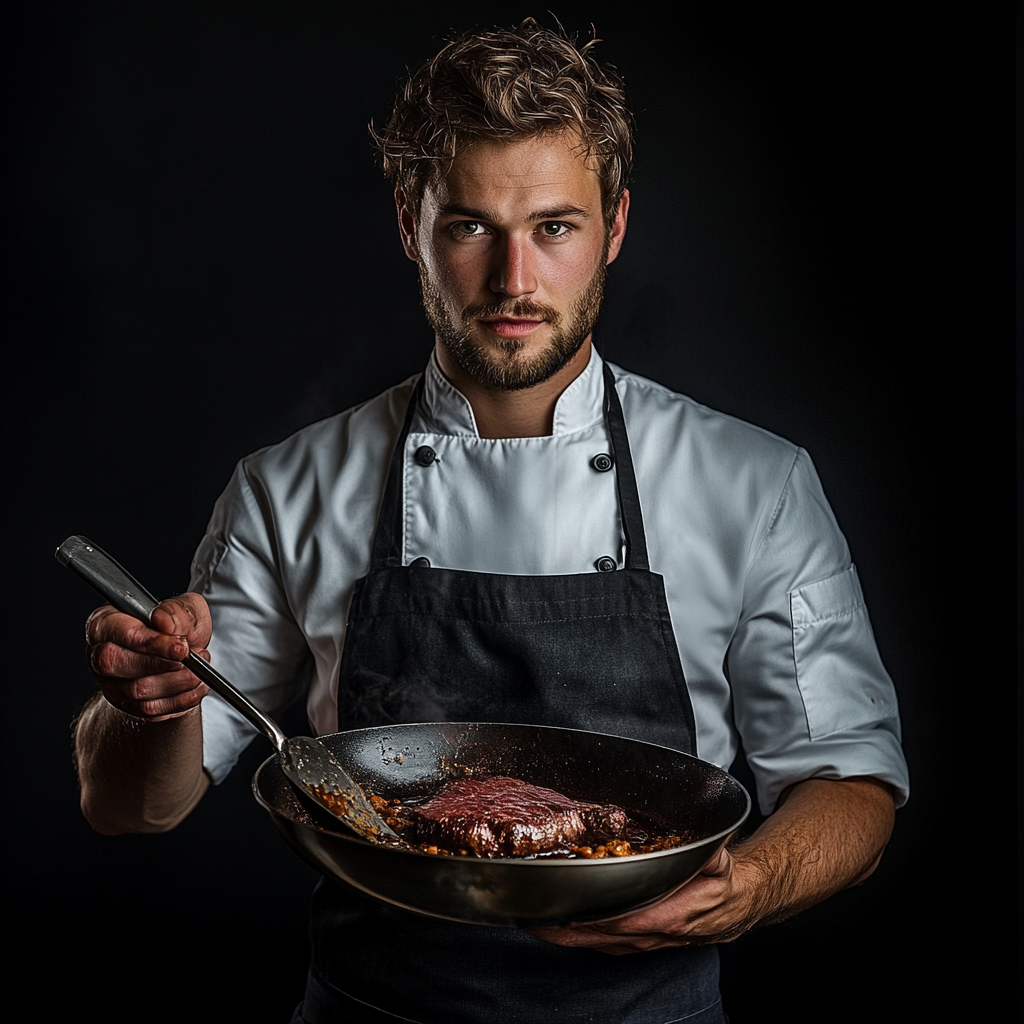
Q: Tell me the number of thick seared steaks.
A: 1